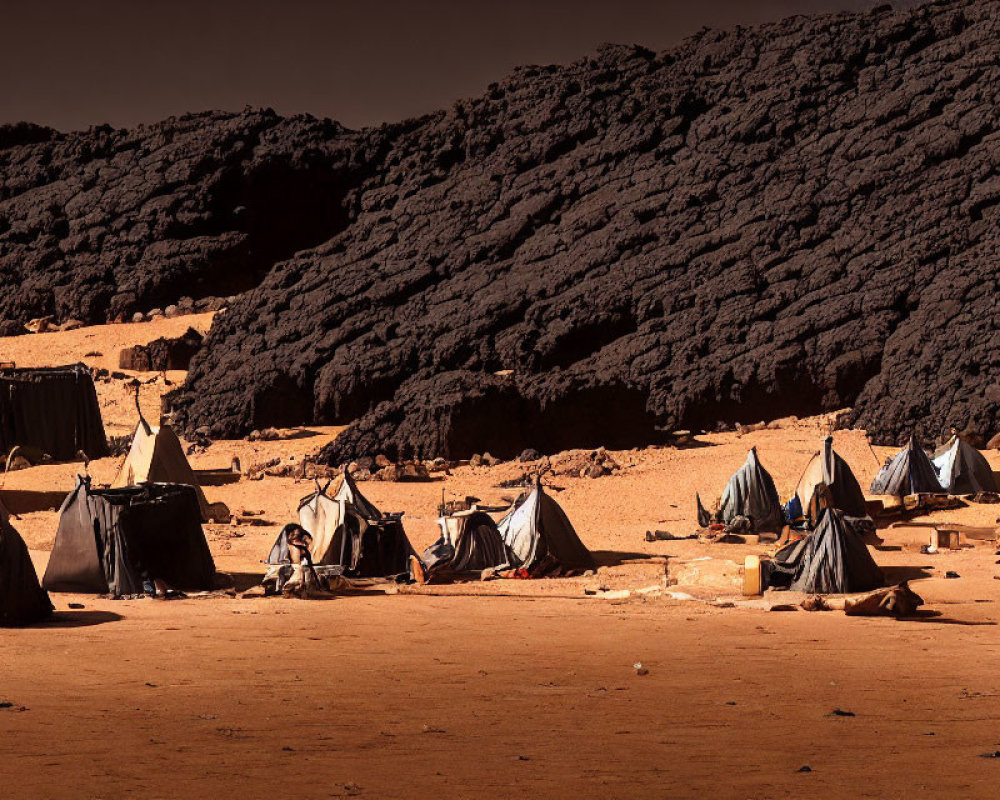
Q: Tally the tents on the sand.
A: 12